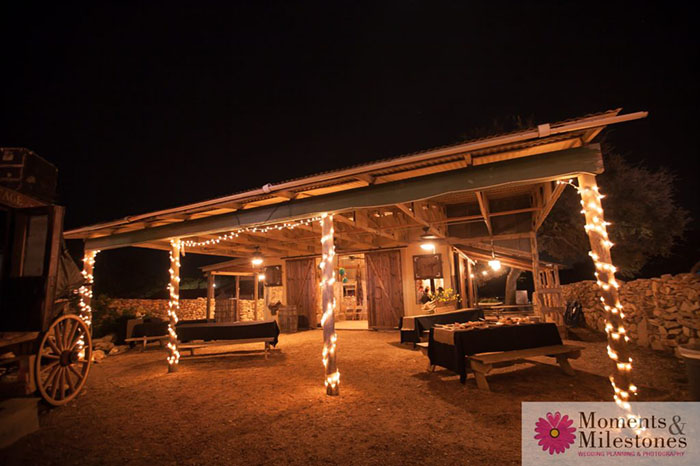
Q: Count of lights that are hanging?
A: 3